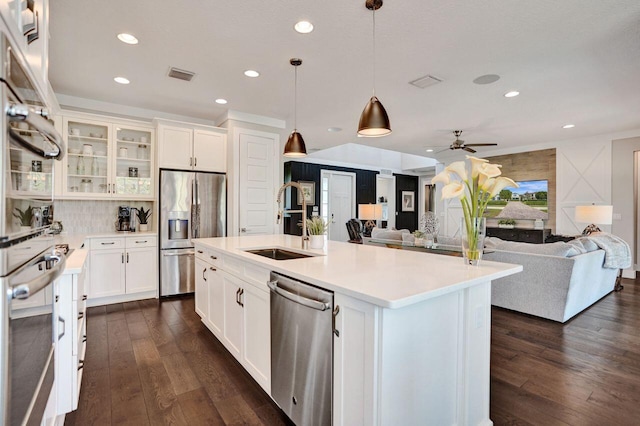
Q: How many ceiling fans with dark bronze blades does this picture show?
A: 1